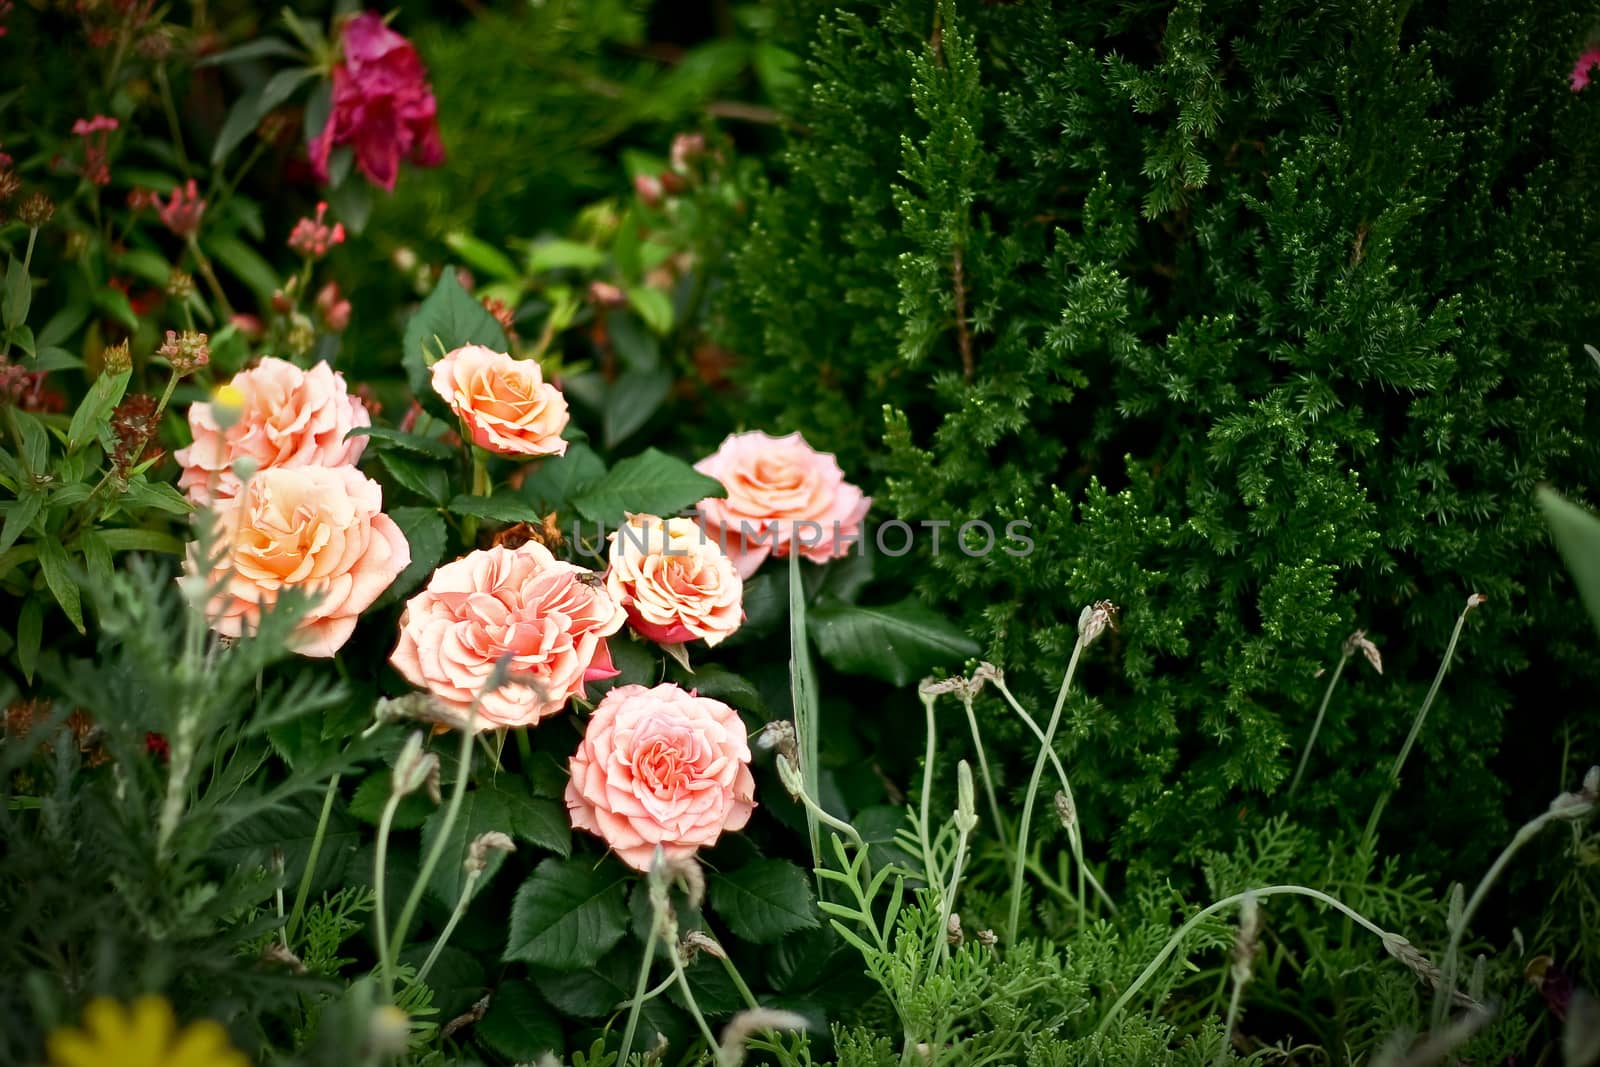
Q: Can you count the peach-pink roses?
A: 7